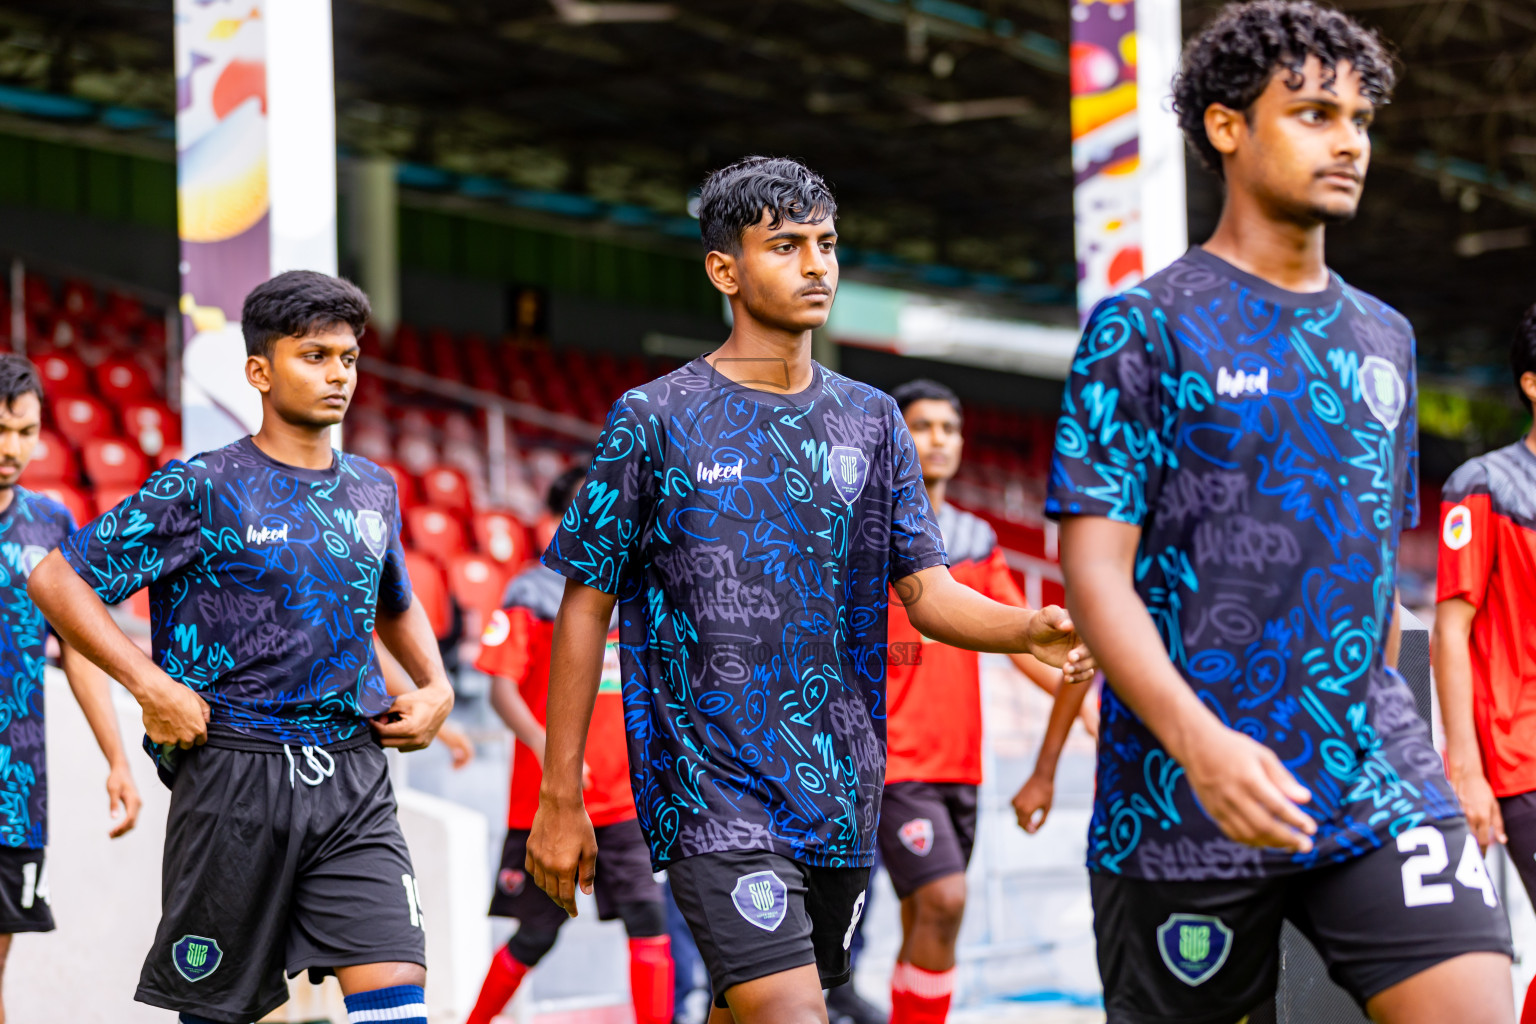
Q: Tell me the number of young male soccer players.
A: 7